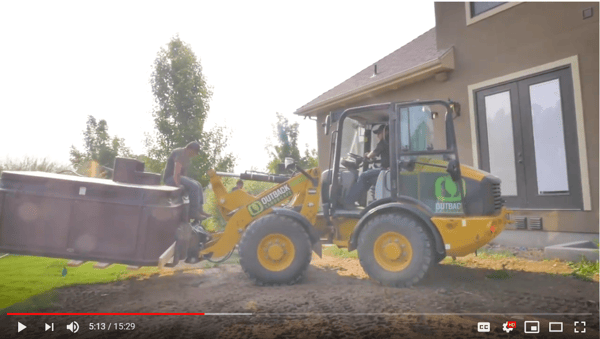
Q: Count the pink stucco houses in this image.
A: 0